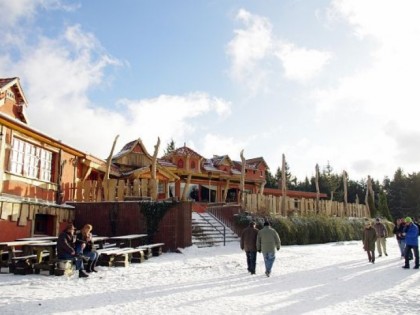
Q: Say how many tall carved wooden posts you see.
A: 7